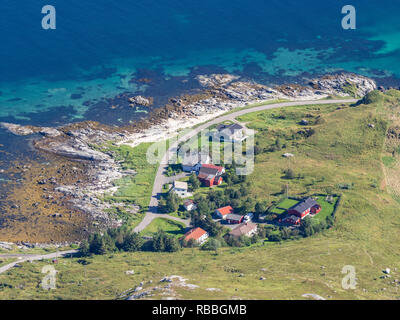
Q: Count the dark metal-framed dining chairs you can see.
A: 0